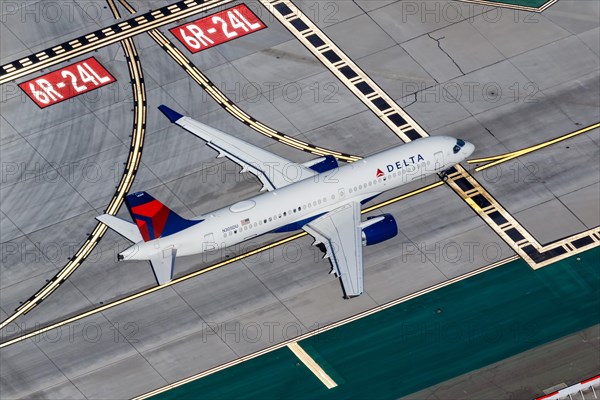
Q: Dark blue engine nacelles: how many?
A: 2